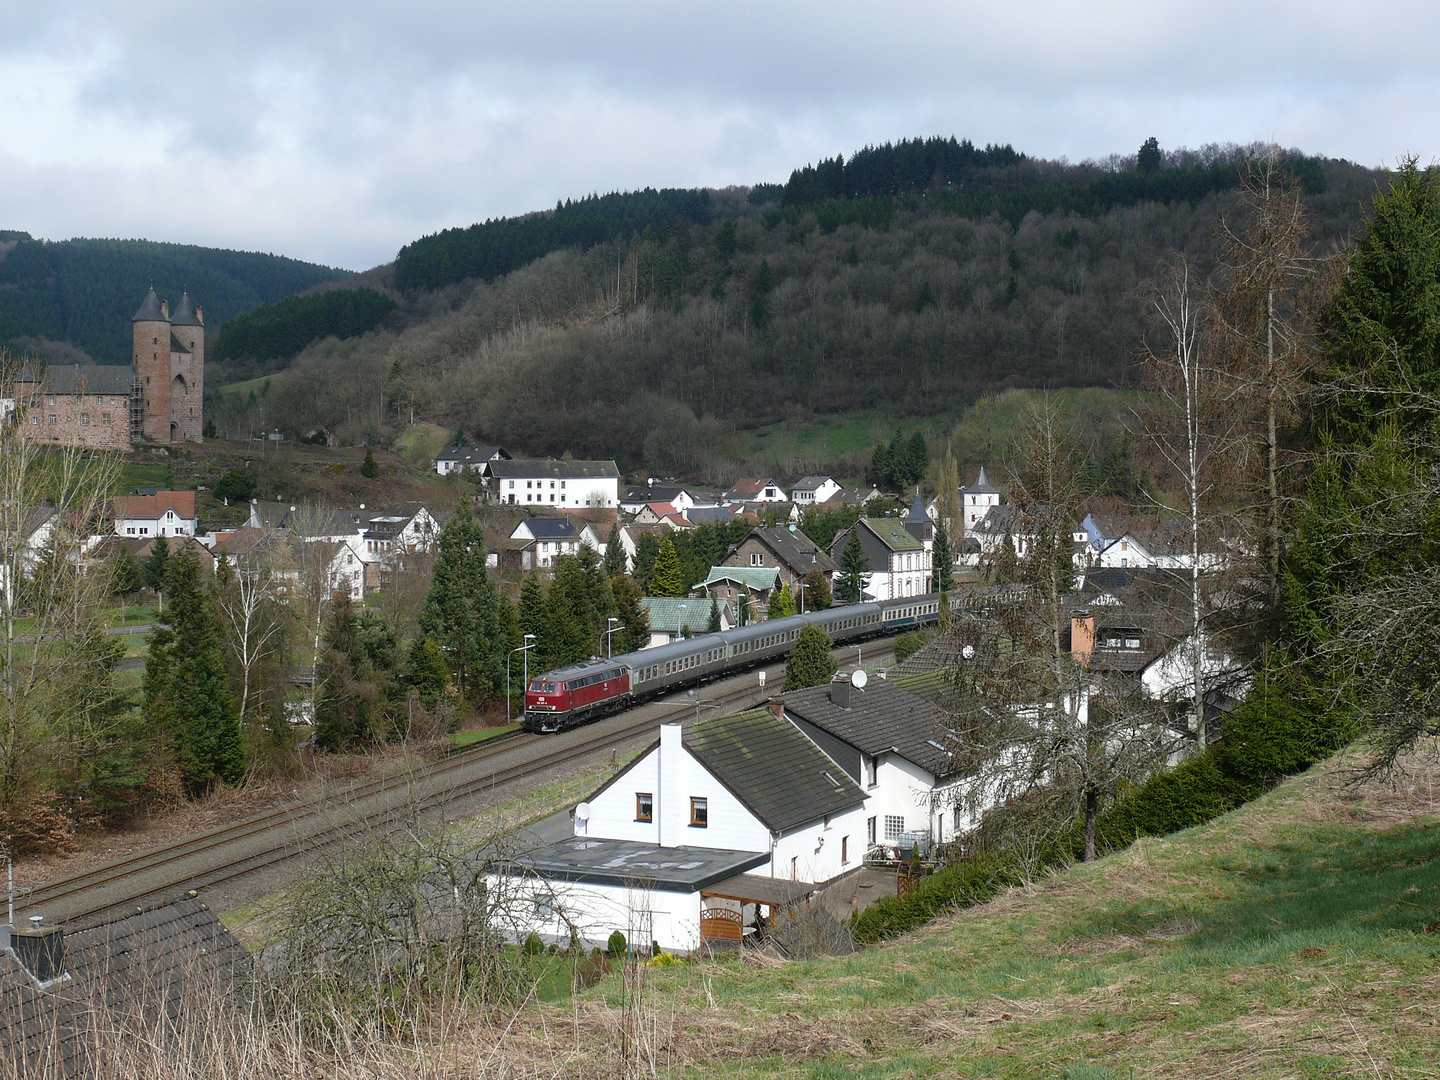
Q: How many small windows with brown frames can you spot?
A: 2